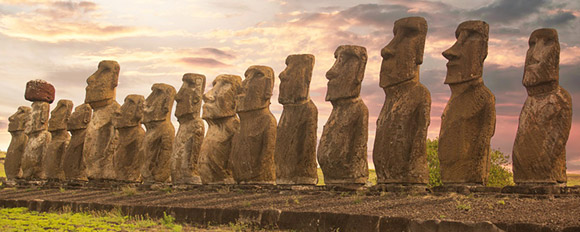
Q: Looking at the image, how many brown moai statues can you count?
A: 15